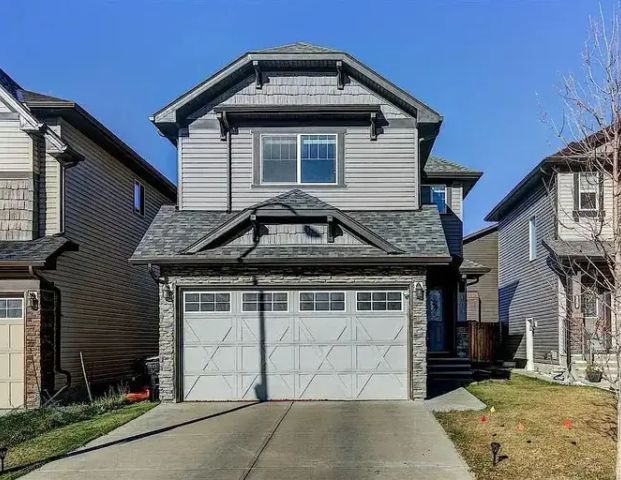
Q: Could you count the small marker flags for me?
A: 4